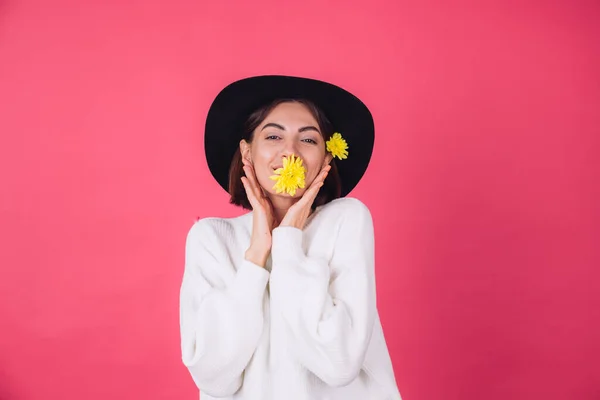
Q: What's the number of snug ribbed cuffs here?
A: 2